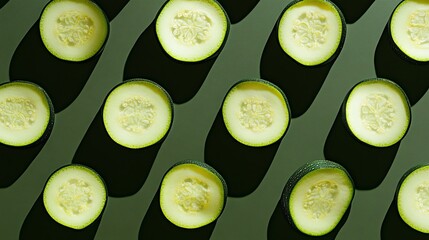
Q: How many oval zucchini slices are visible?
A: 12